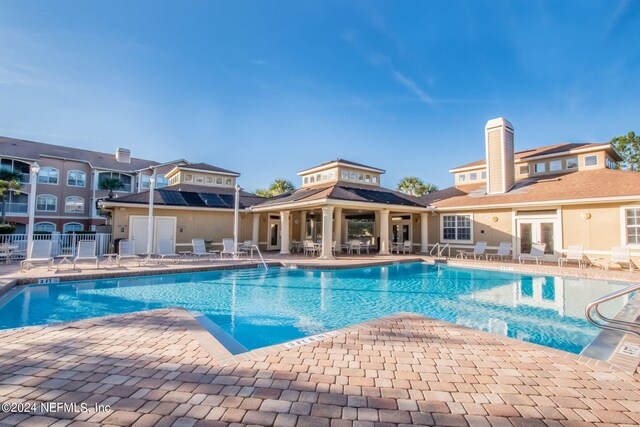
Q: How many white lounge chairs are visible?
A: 11